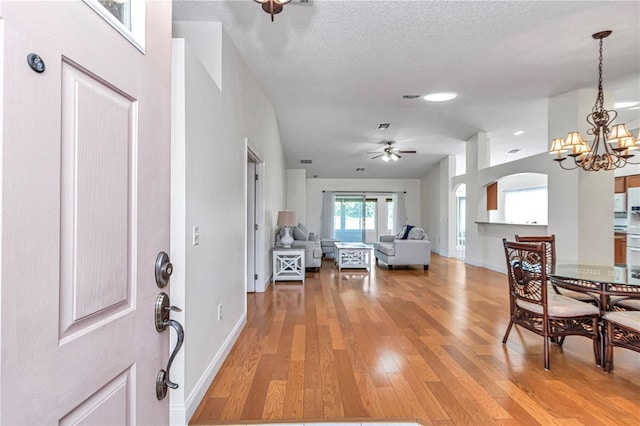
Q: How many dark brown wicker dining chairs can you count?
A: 4